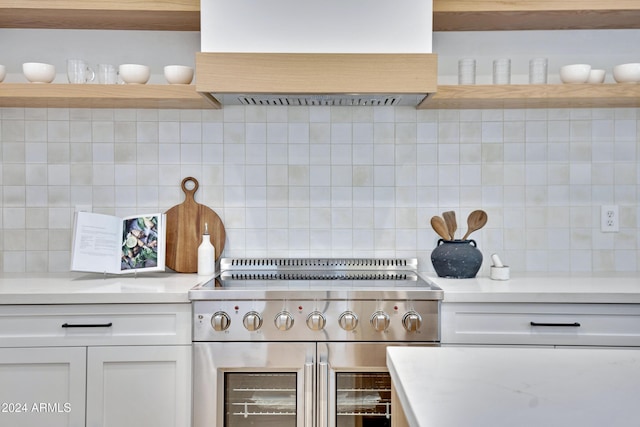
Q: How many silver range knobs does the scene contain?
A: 7